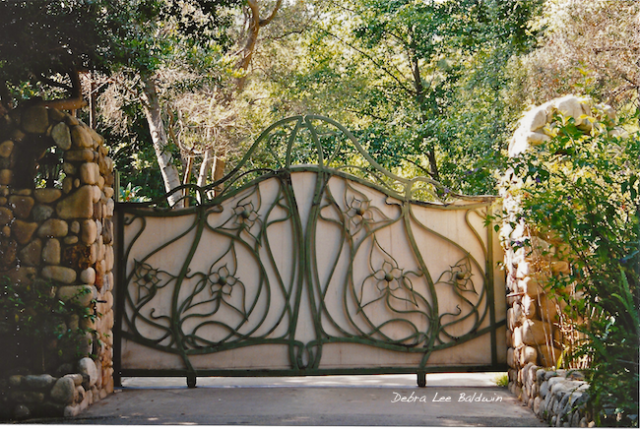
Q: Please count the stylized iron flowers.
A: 6